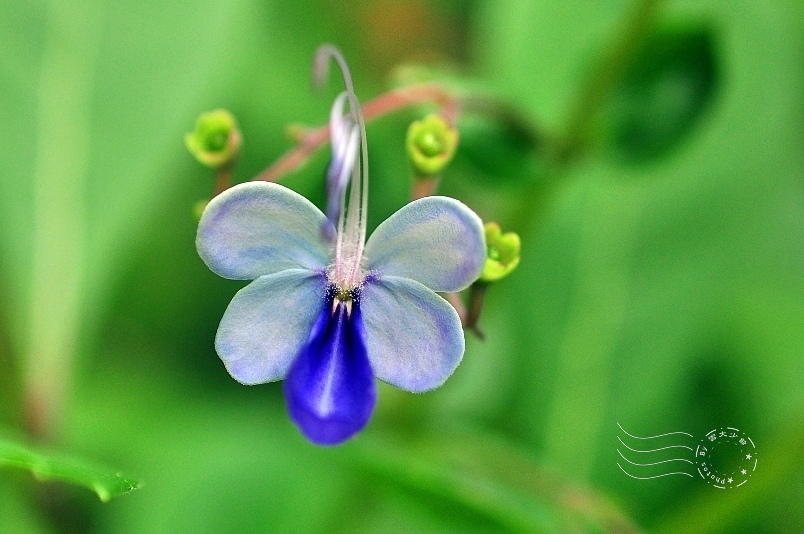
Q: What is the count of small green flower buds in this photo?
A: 3